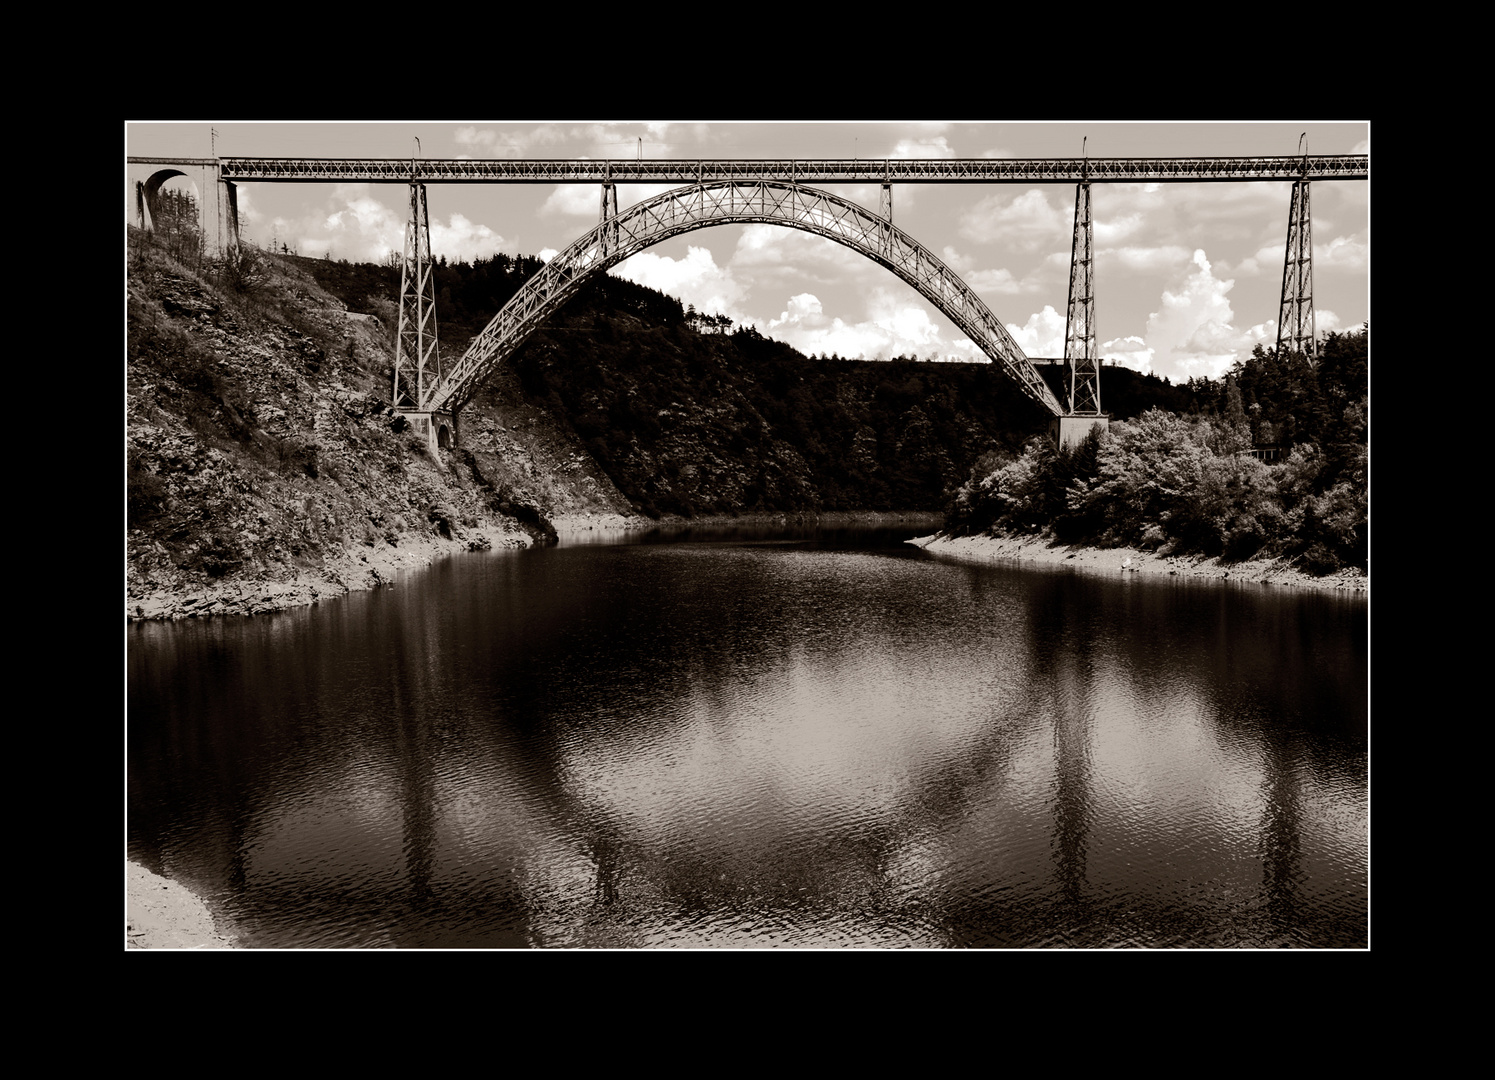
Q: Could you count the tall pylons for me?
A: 3